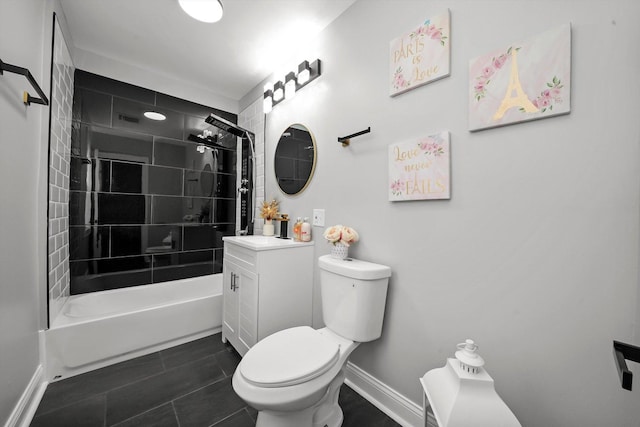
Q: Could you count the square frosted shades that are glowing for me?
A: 4